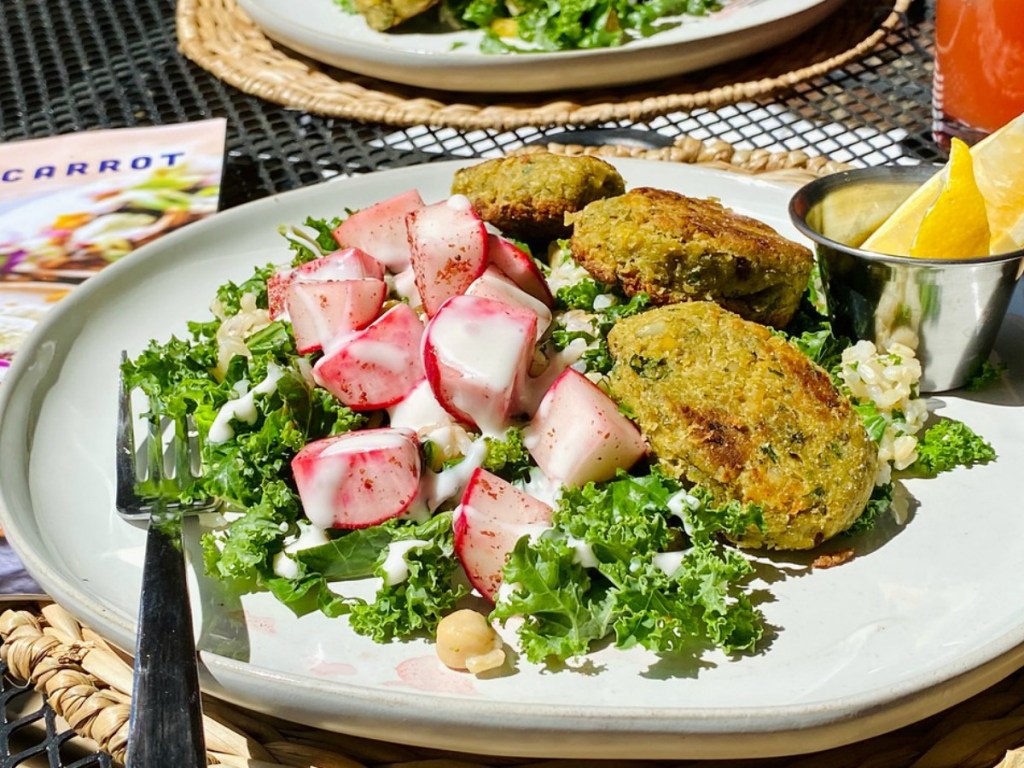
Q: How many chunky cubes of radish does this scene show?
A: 11